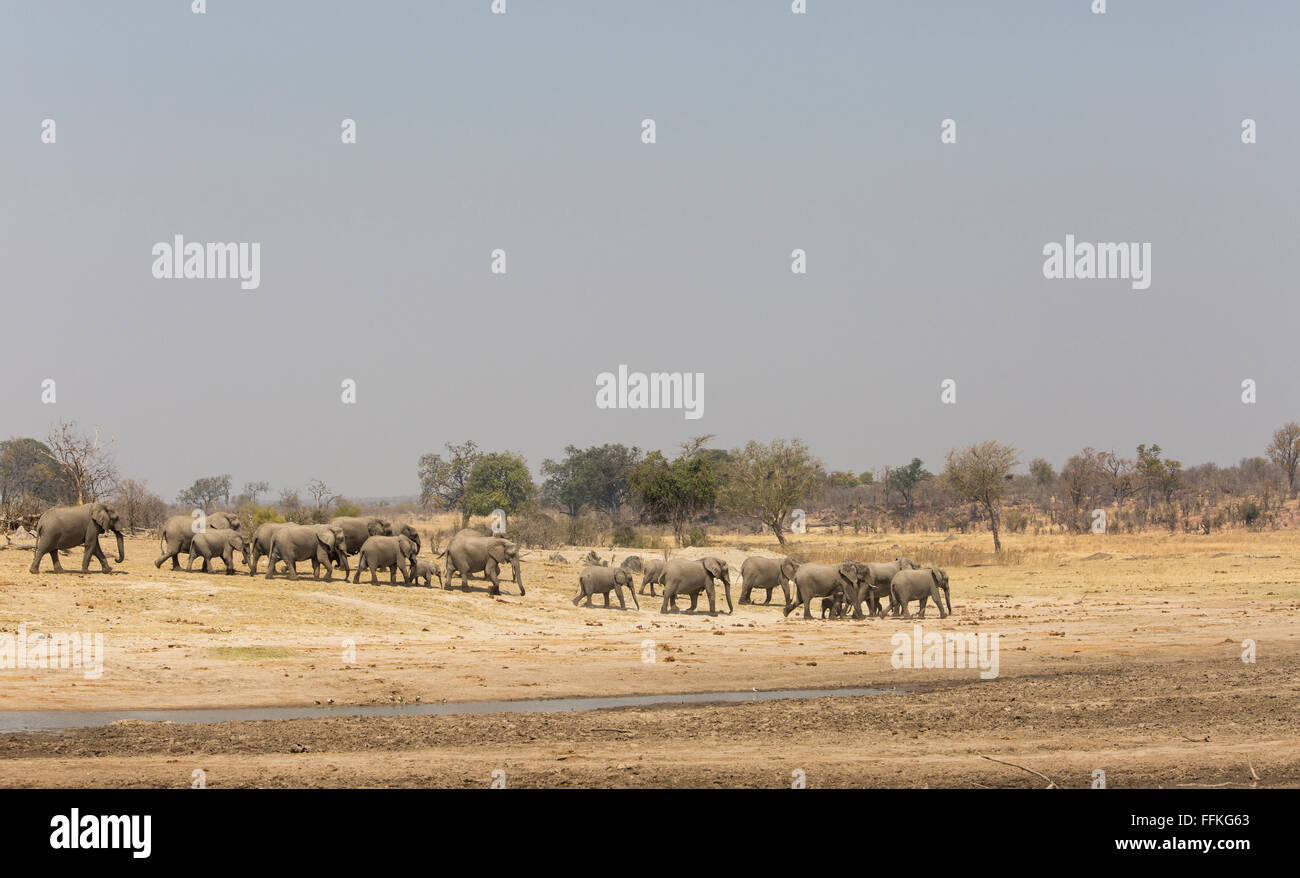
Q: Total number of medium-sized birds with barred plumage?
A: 0